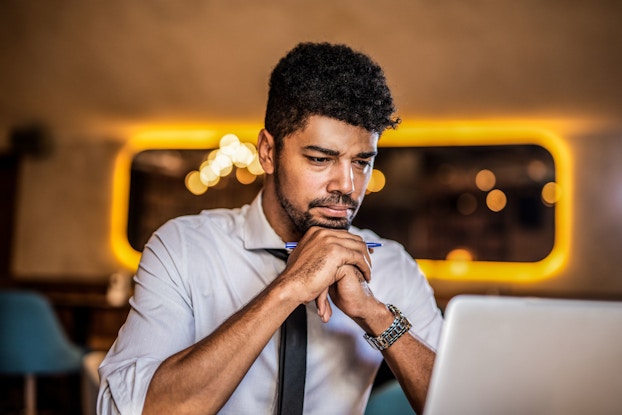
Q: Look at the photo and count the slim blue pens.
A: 1